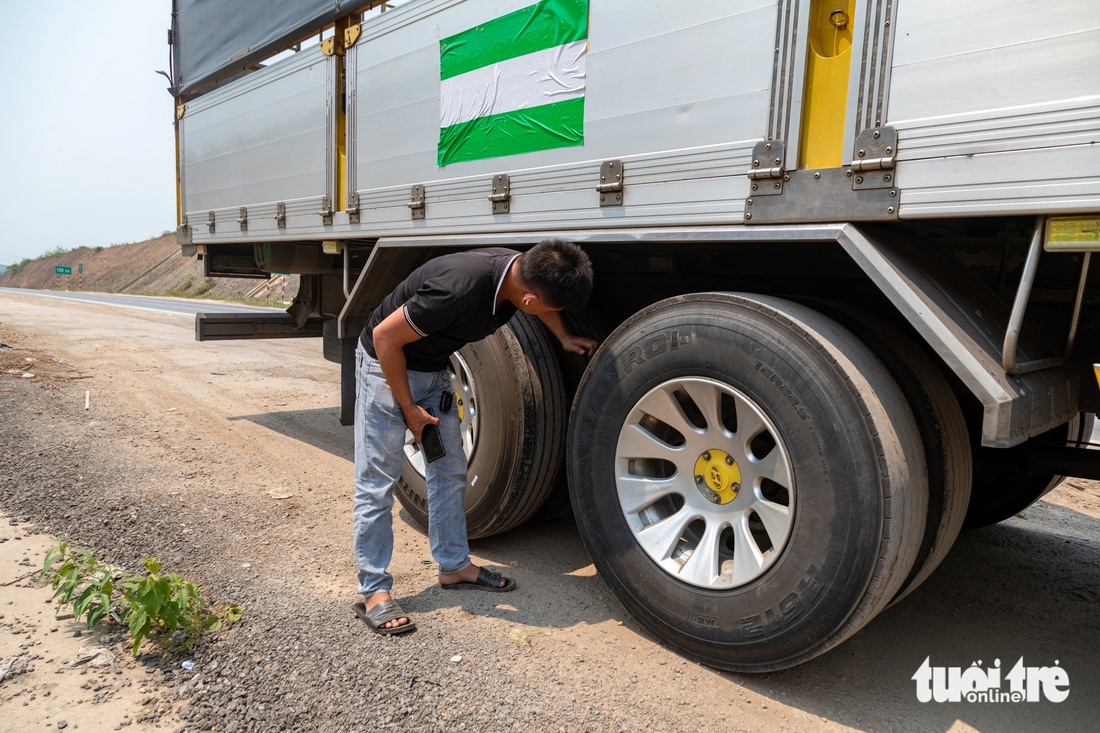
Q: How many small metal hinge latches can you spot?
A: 11